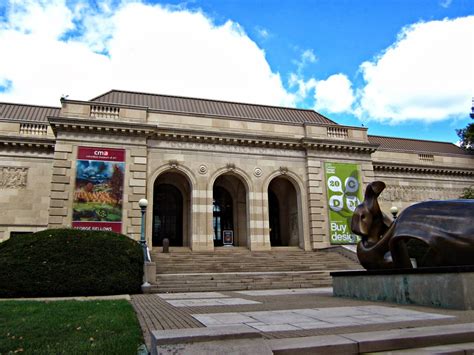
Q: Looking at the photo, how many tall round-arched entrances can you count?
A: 3